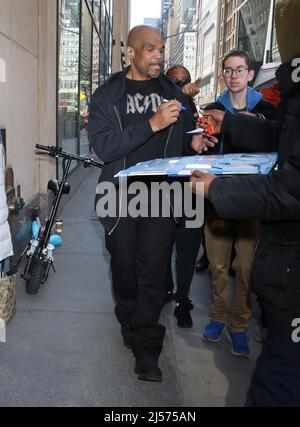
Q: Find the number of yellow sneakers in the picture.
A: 0